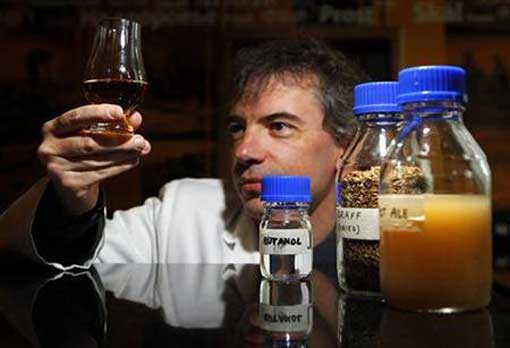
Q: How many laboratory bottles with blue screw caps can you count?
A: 3